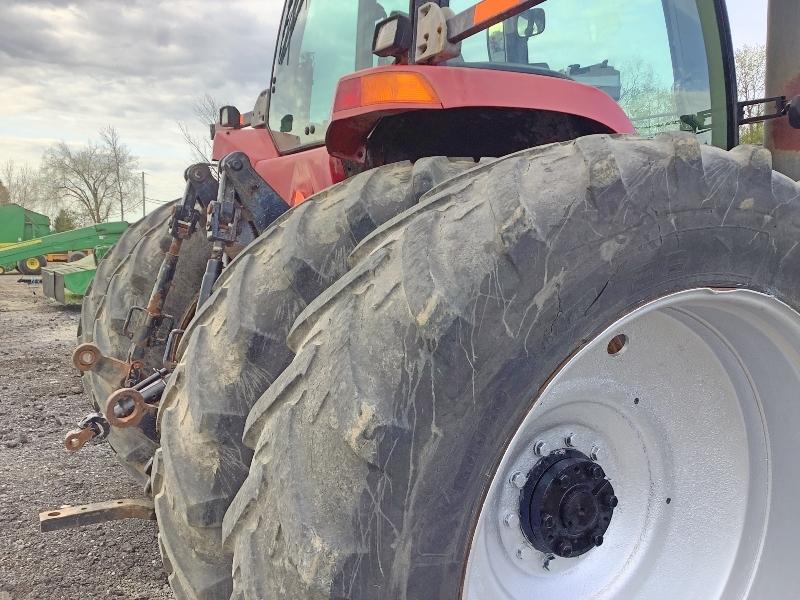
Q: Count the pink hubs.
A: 0